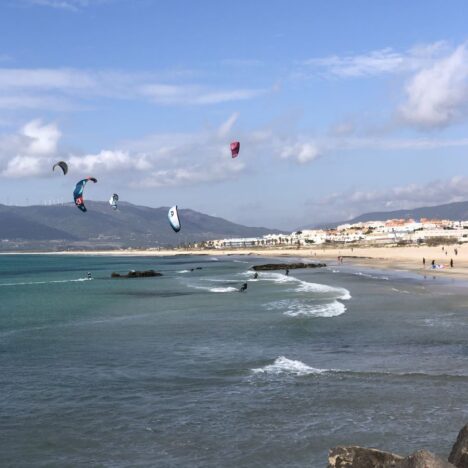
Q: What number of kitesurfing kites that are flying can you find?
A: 5